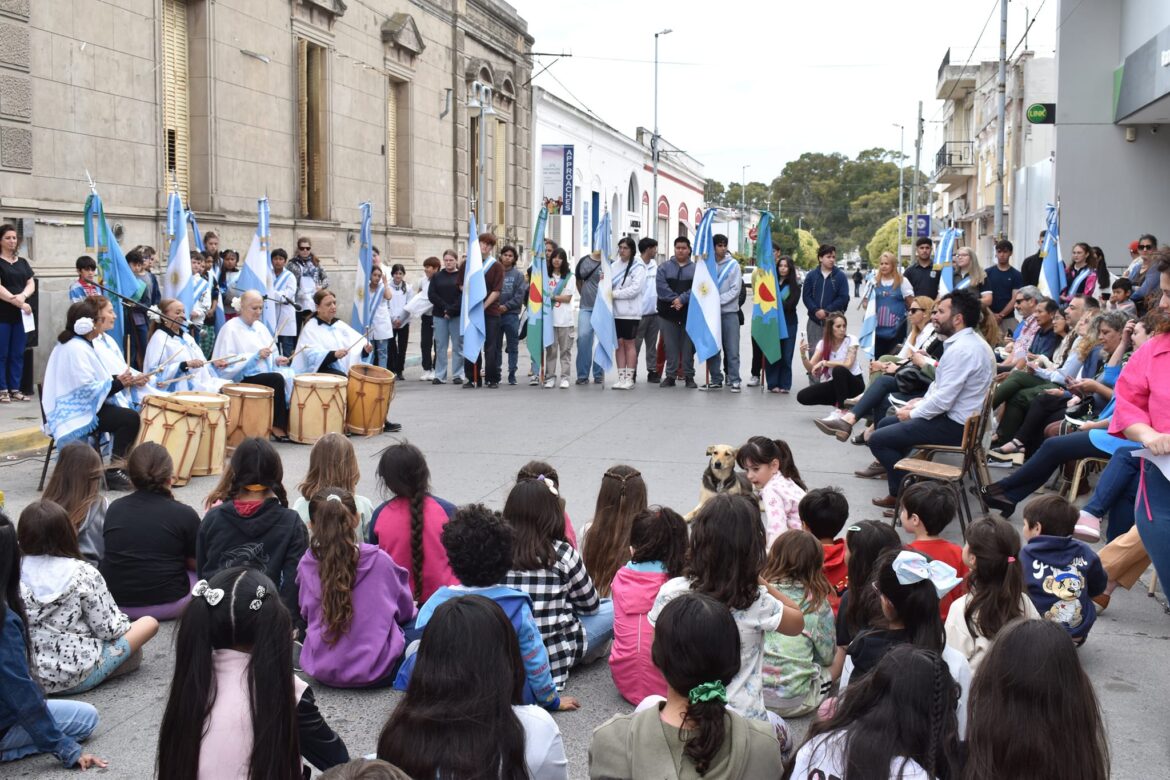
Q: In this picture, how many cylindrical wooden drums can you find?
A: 5